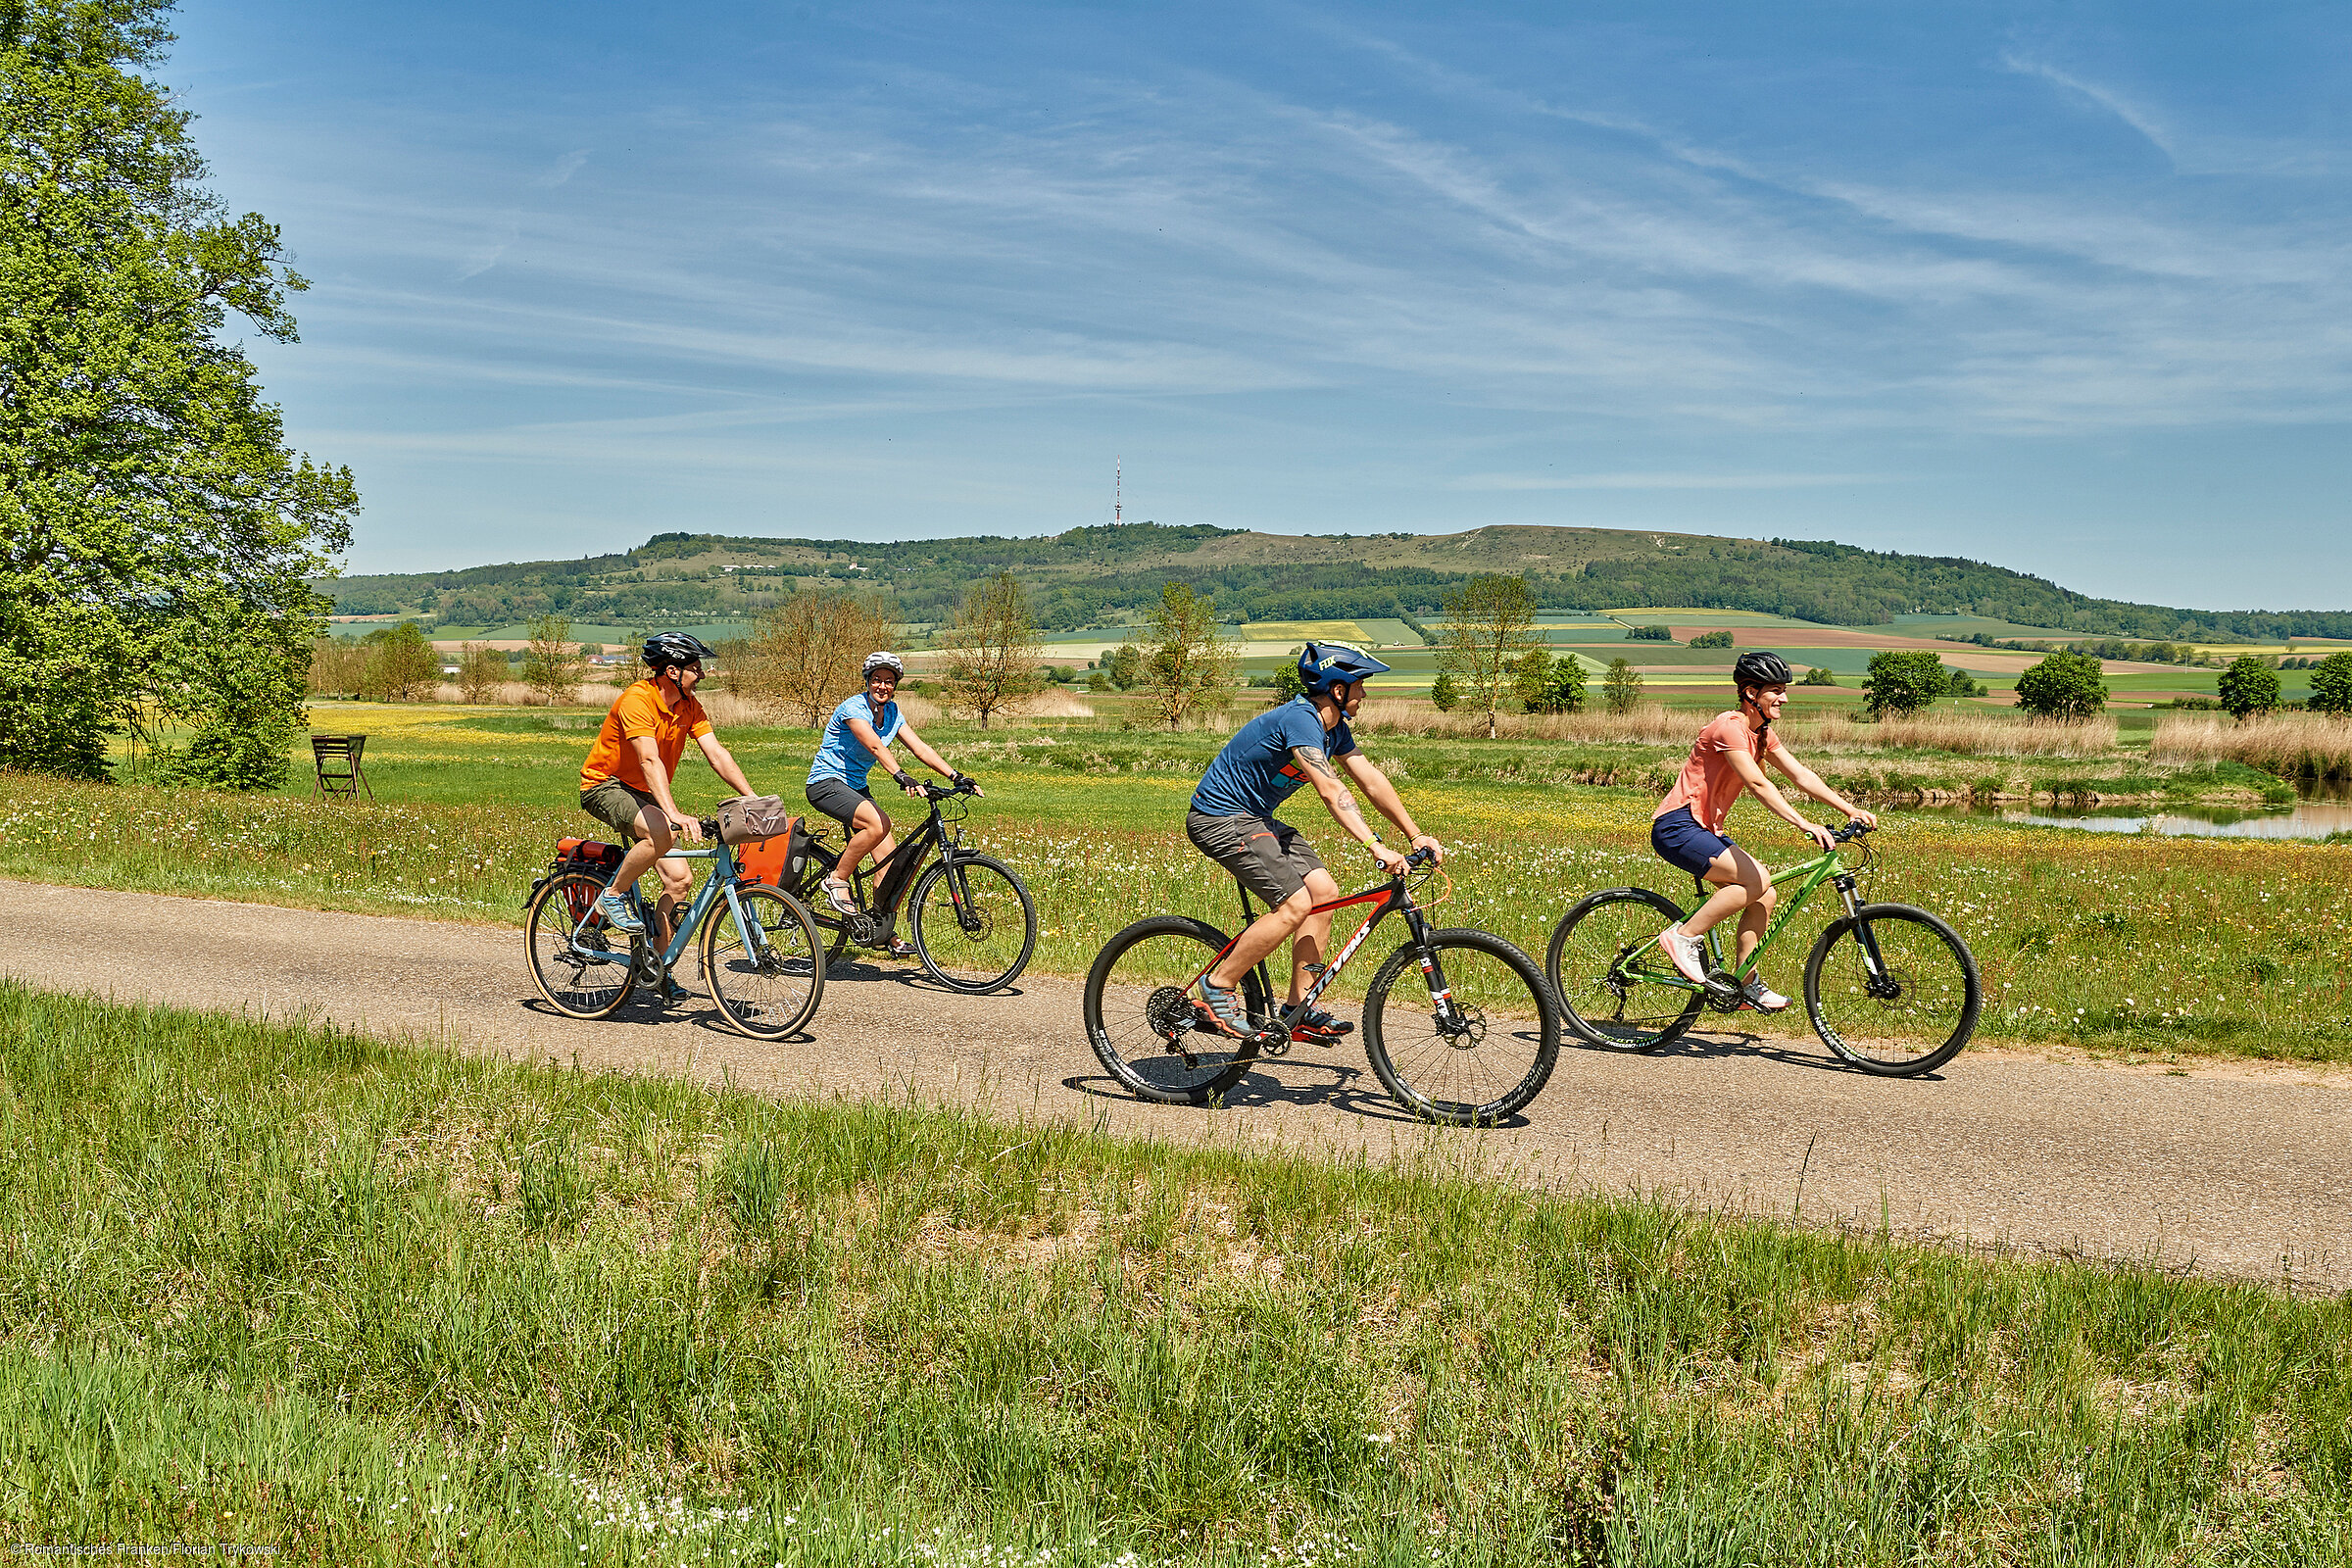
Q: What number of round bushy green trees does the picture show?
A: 4